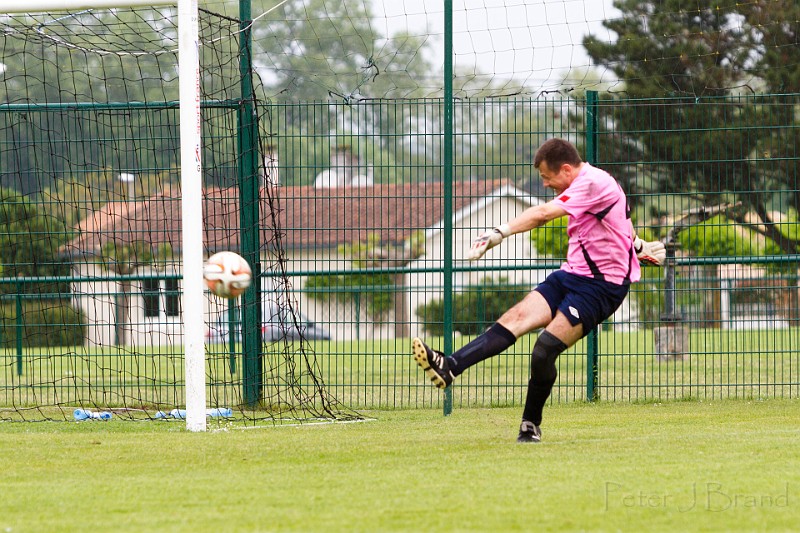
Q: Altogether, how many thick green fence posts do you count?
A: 3